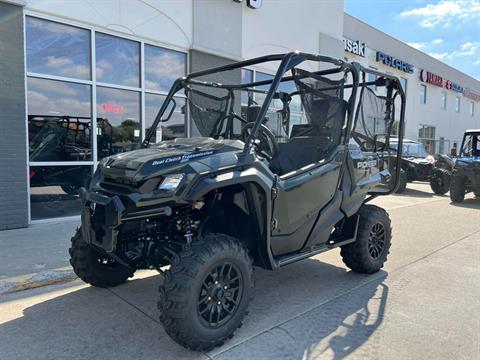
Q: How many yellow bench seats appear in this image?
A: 0